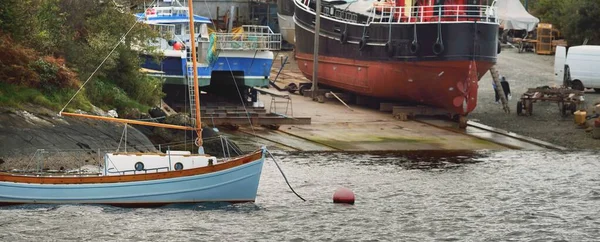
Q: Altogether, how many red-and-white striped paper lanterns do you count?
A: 0